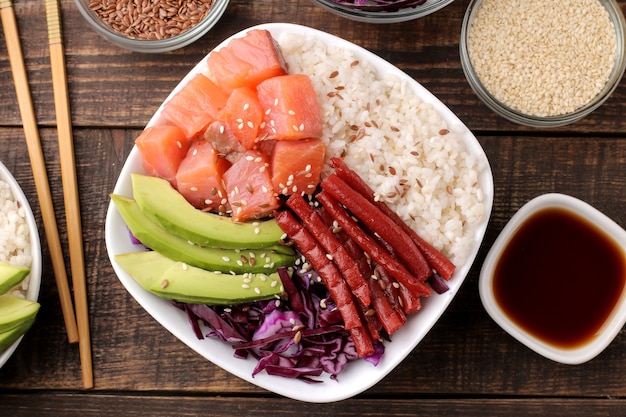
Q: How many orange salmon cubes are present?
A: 8